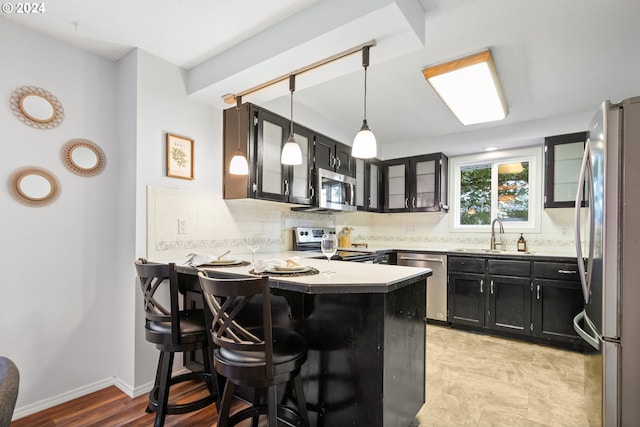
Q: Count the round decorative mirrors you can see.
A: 3